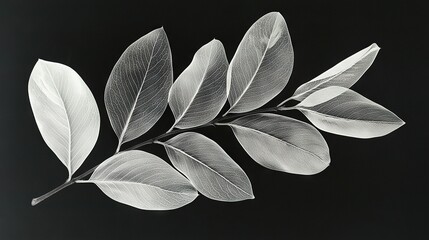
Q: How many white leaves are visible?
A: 9